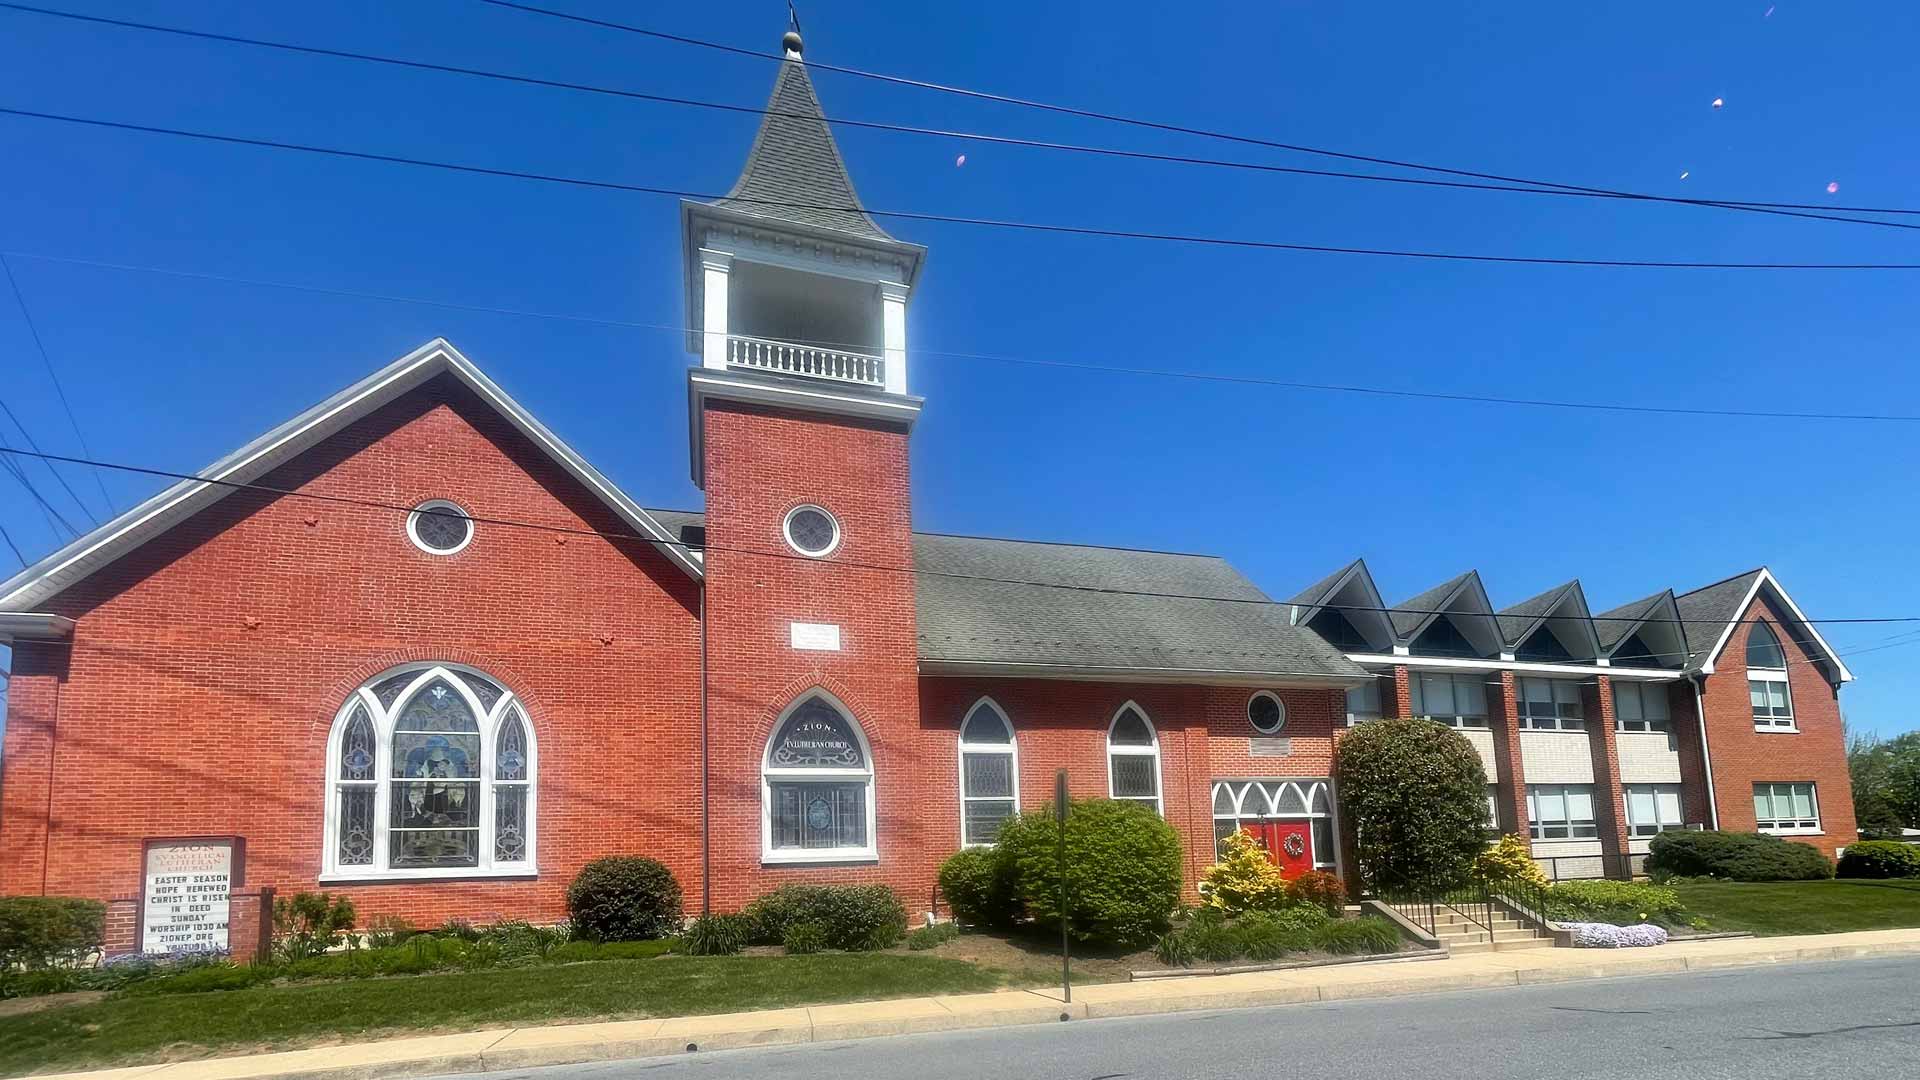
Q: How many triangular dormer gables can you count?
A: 4